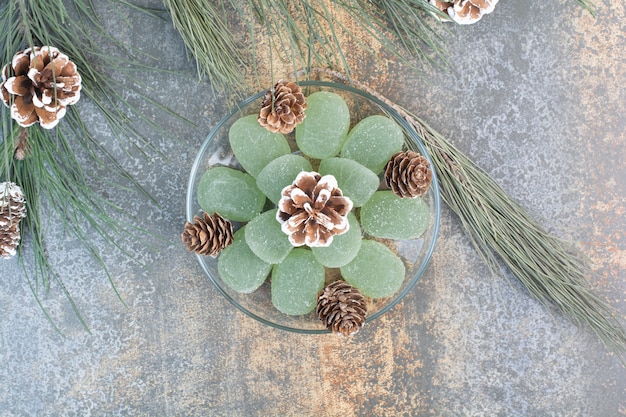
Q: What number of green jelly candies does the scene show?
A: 12